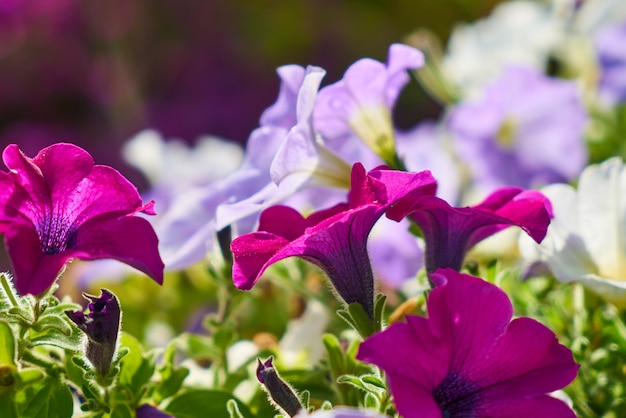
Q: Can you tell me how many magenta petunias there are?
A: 4